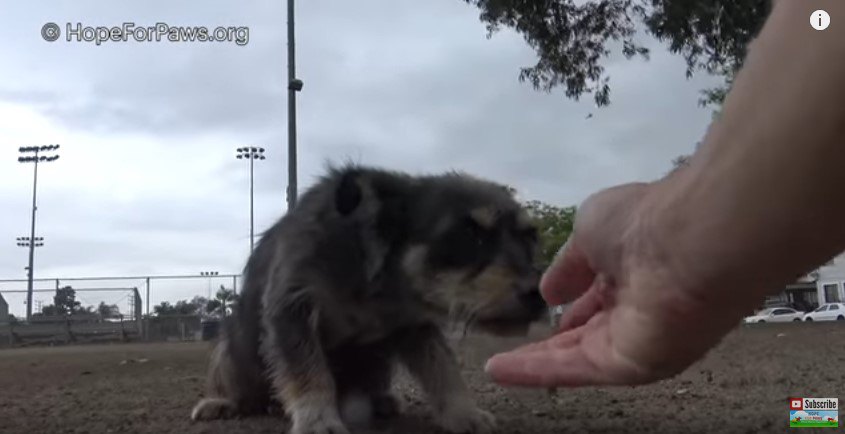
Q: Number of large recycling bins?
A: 1